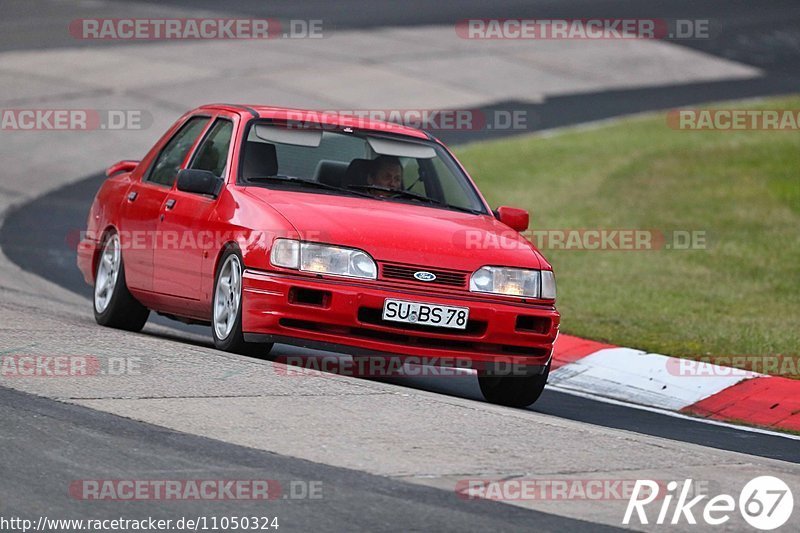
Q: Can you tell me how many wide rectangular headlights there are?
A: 2